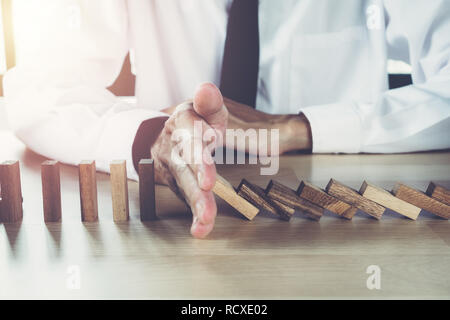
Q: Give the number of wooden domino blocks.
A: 13